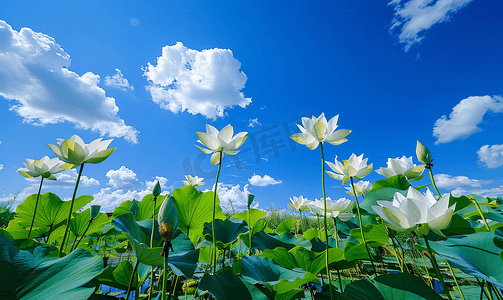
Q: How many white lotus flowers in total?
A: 11